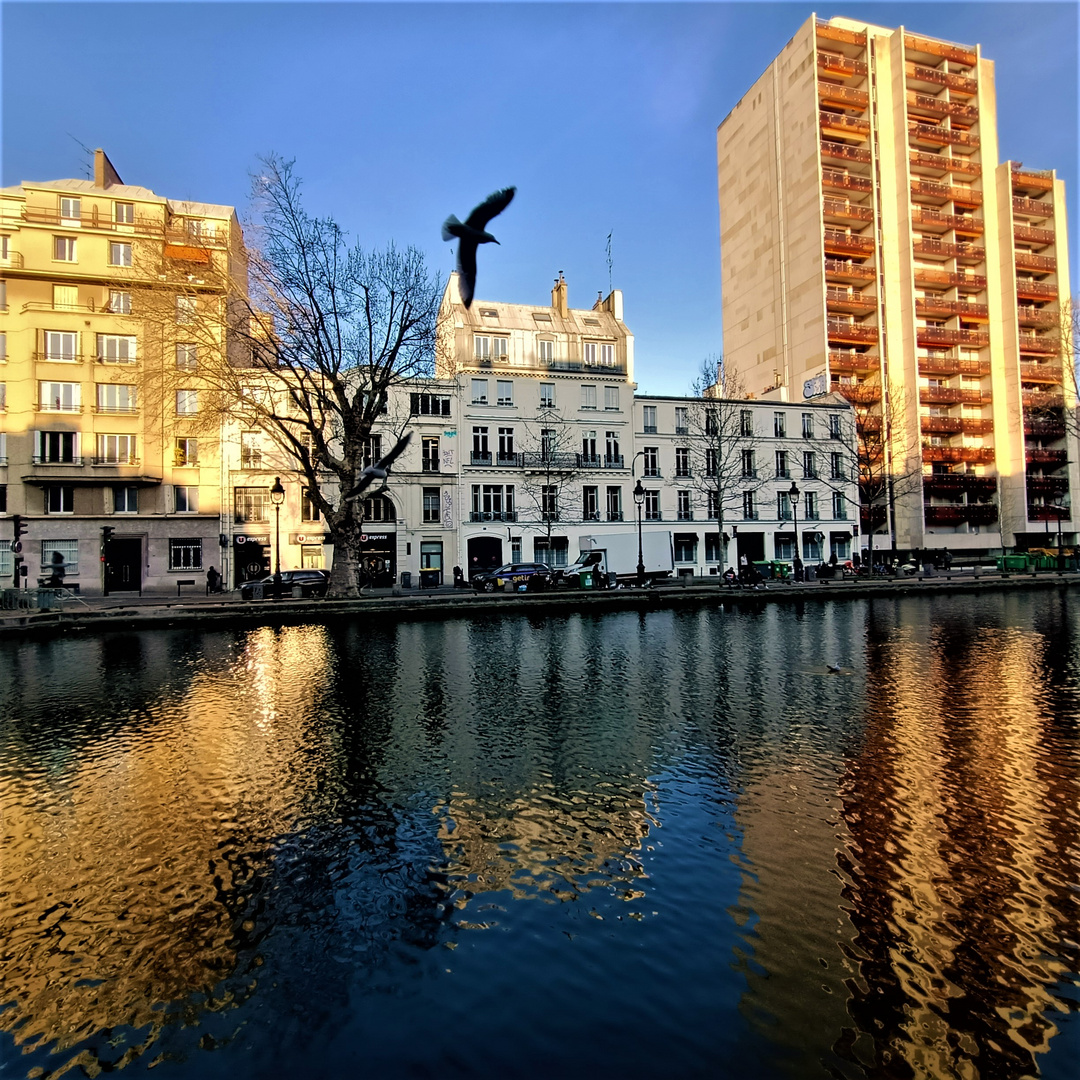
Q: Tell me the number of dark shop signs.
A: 3